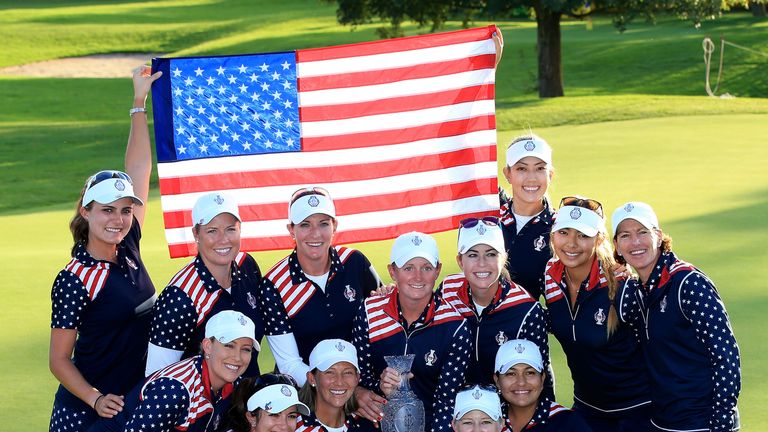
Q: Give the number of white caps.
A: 13